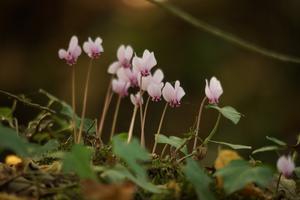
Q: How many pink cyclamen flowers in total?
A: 12